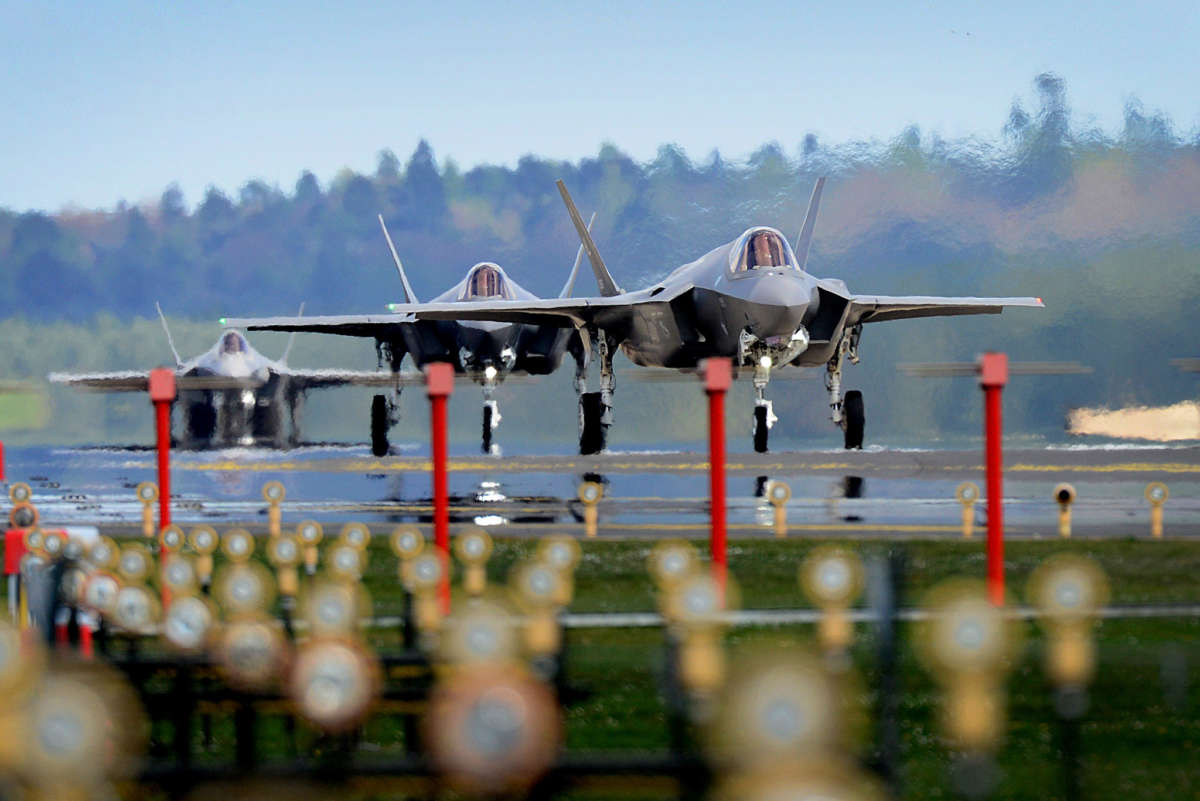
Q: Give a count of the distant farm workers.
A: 0